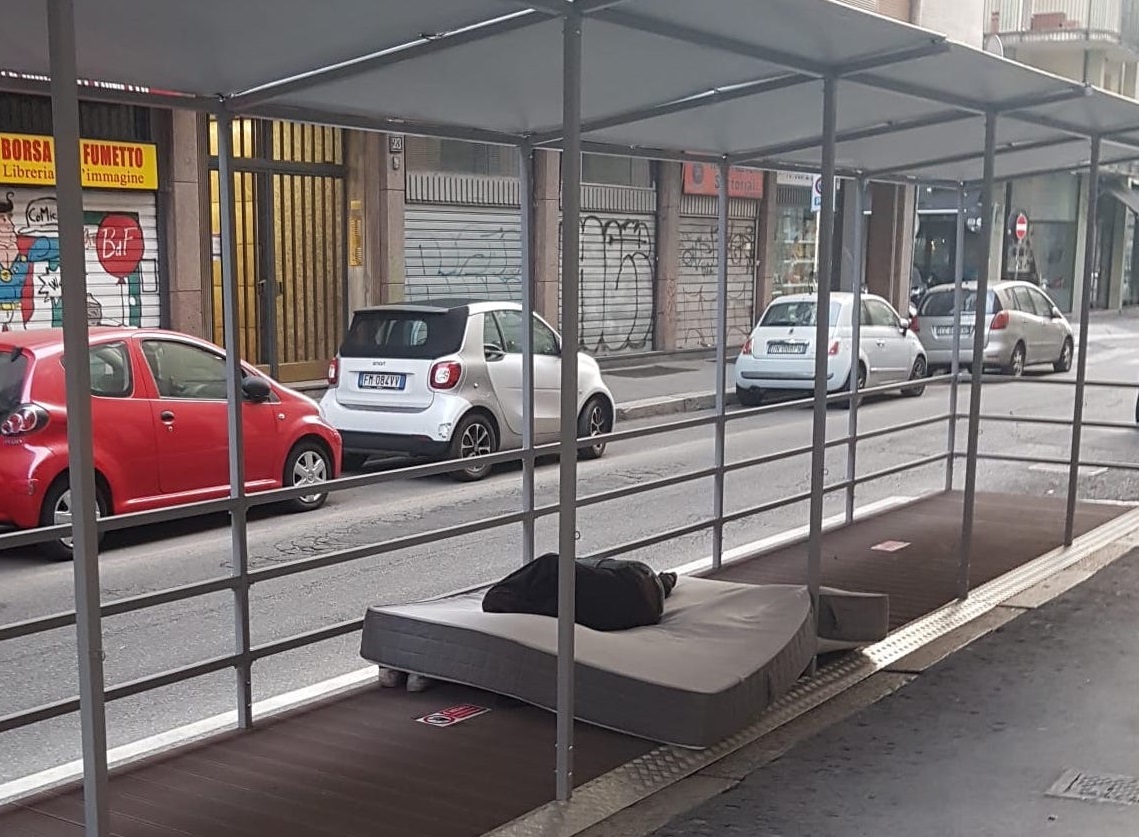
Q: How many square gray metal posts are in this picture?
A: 10